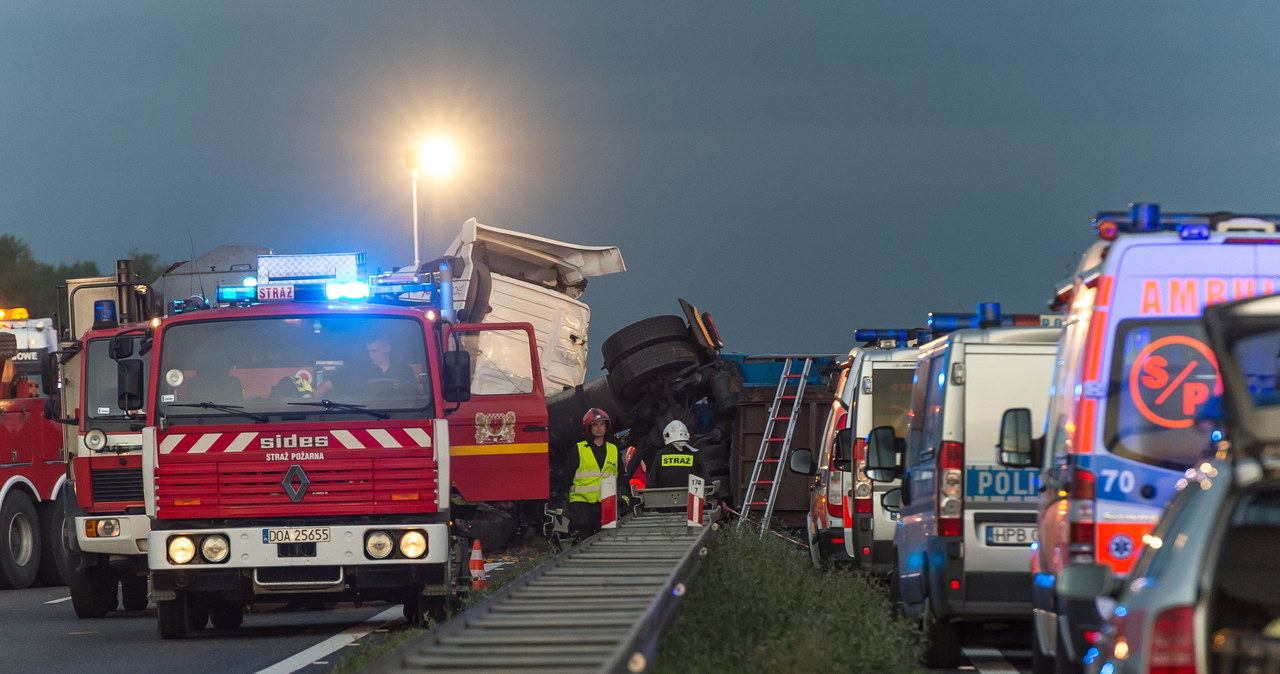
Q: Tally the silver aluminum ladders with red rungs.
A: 1